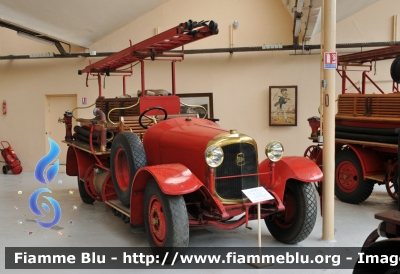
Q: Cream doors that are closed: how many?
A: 1